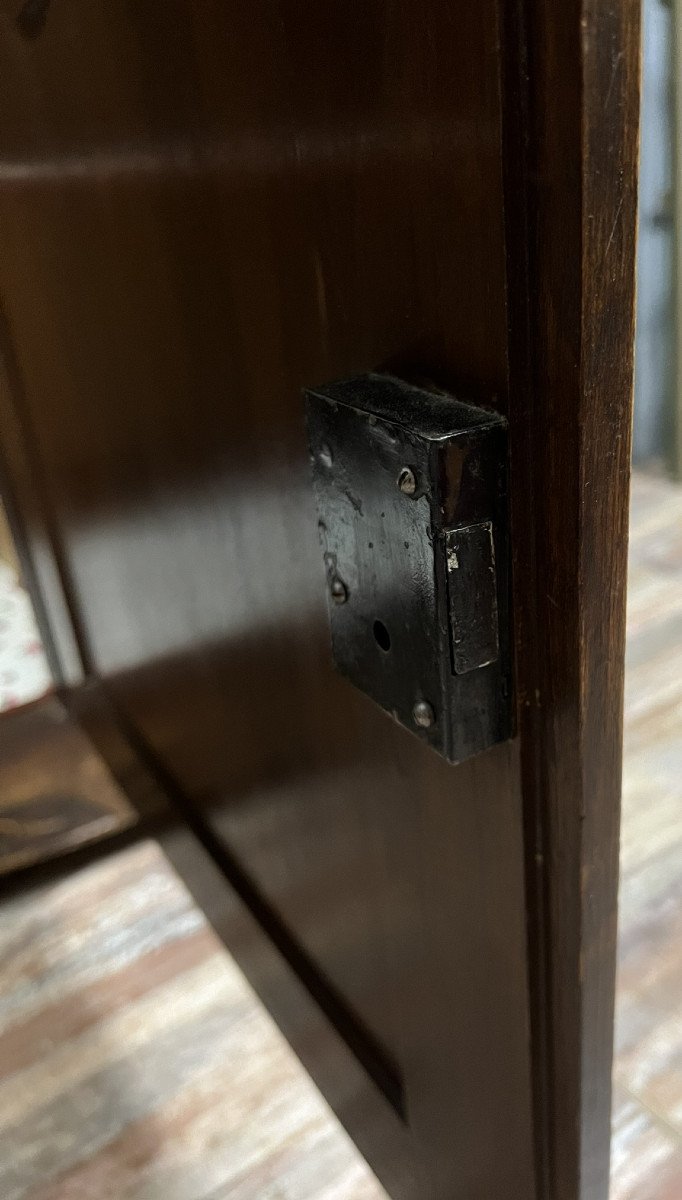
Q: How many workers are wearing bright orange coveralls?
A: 0